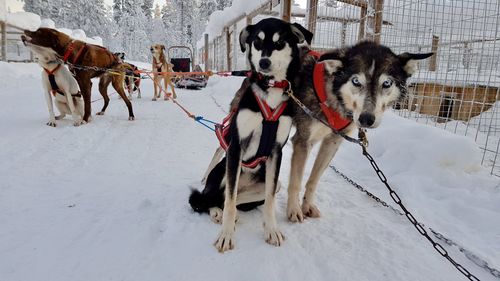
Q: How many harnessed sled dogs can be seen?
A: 6